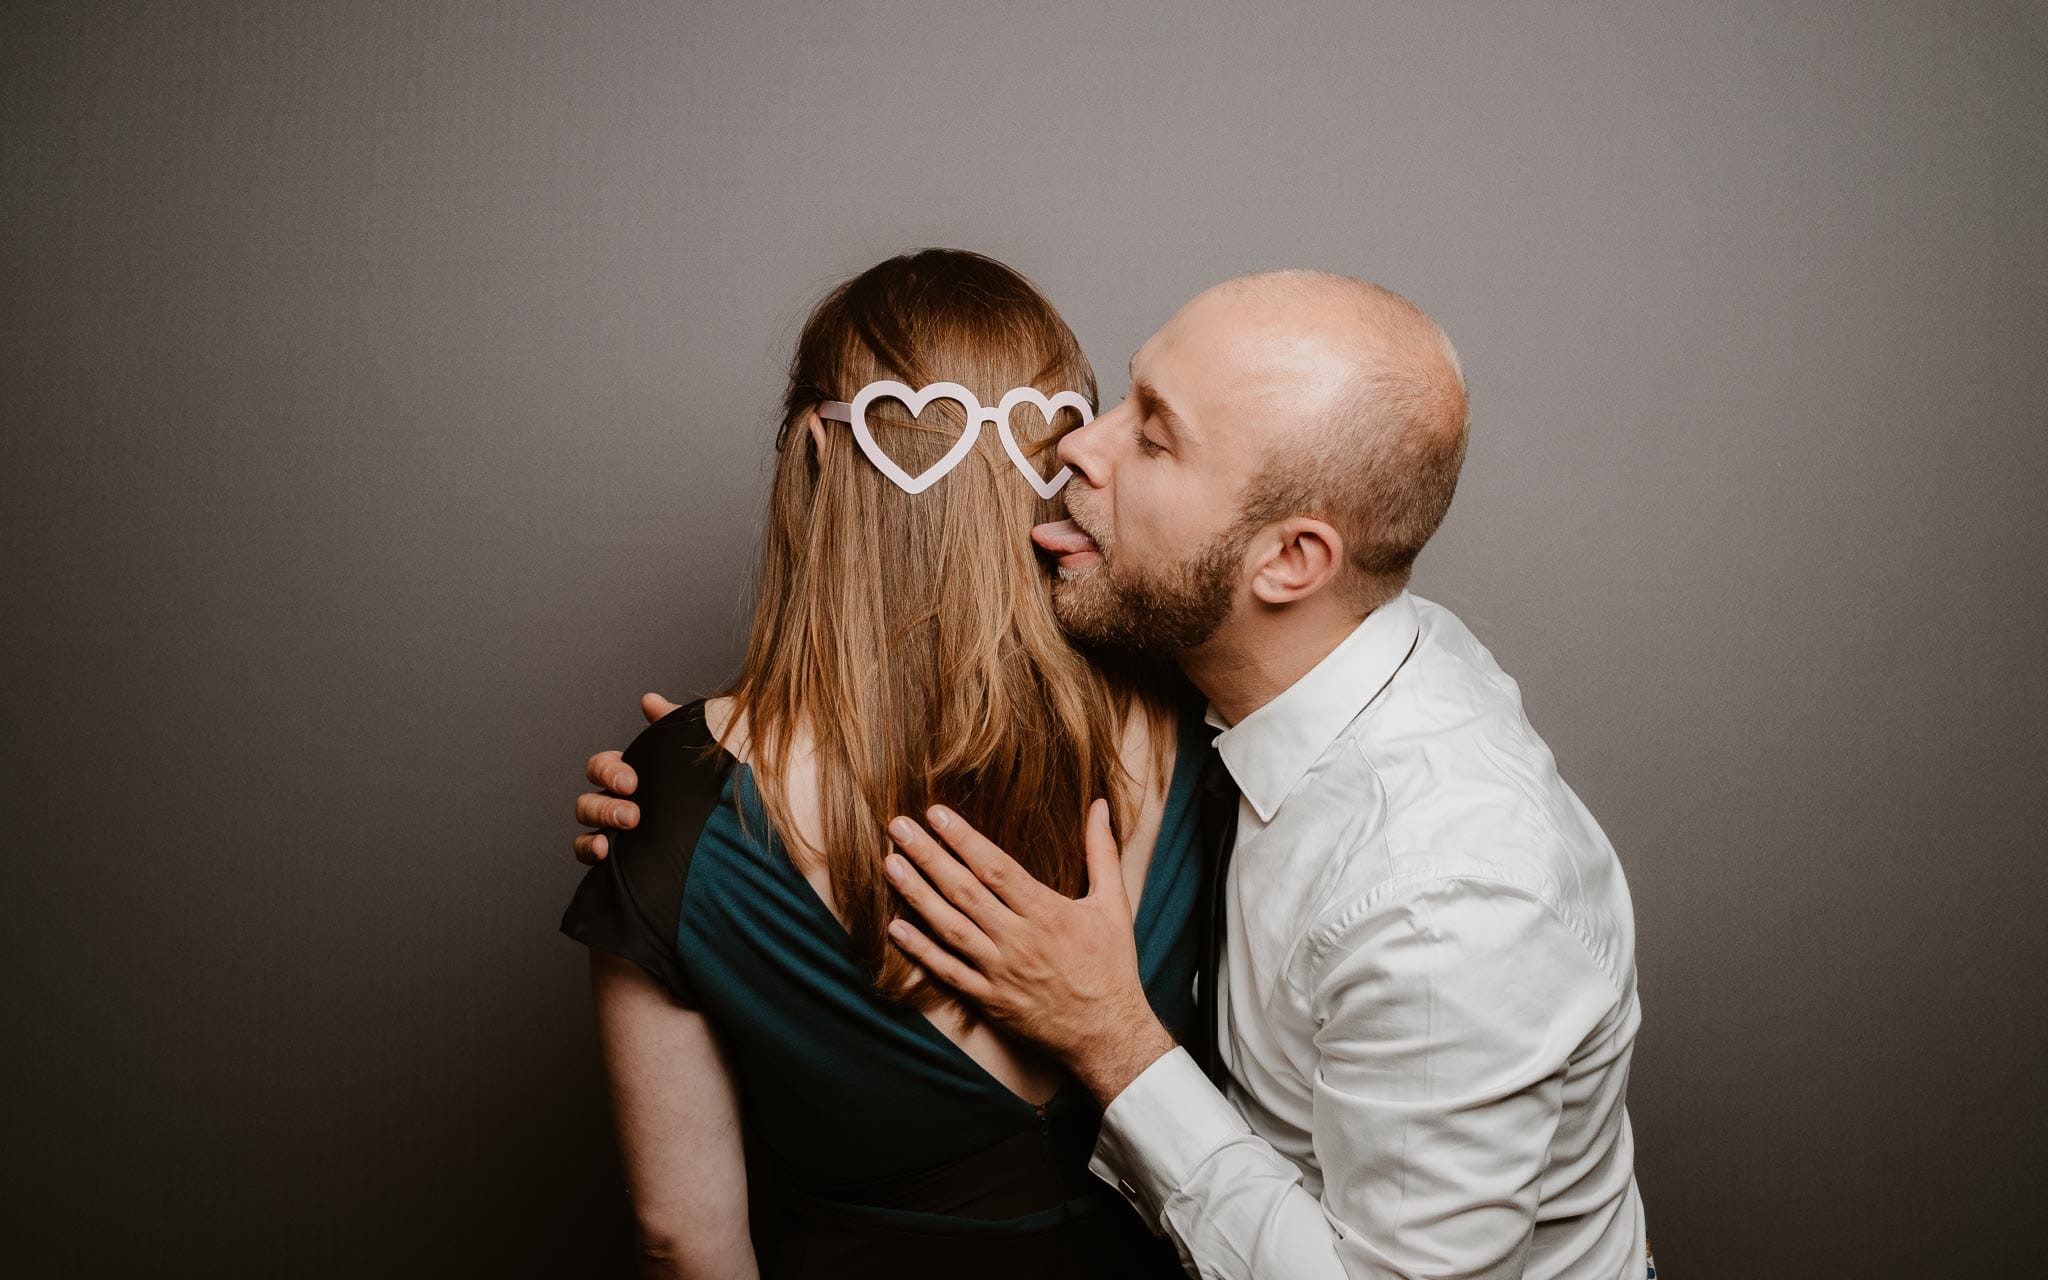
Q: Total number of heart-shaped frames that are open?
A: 2